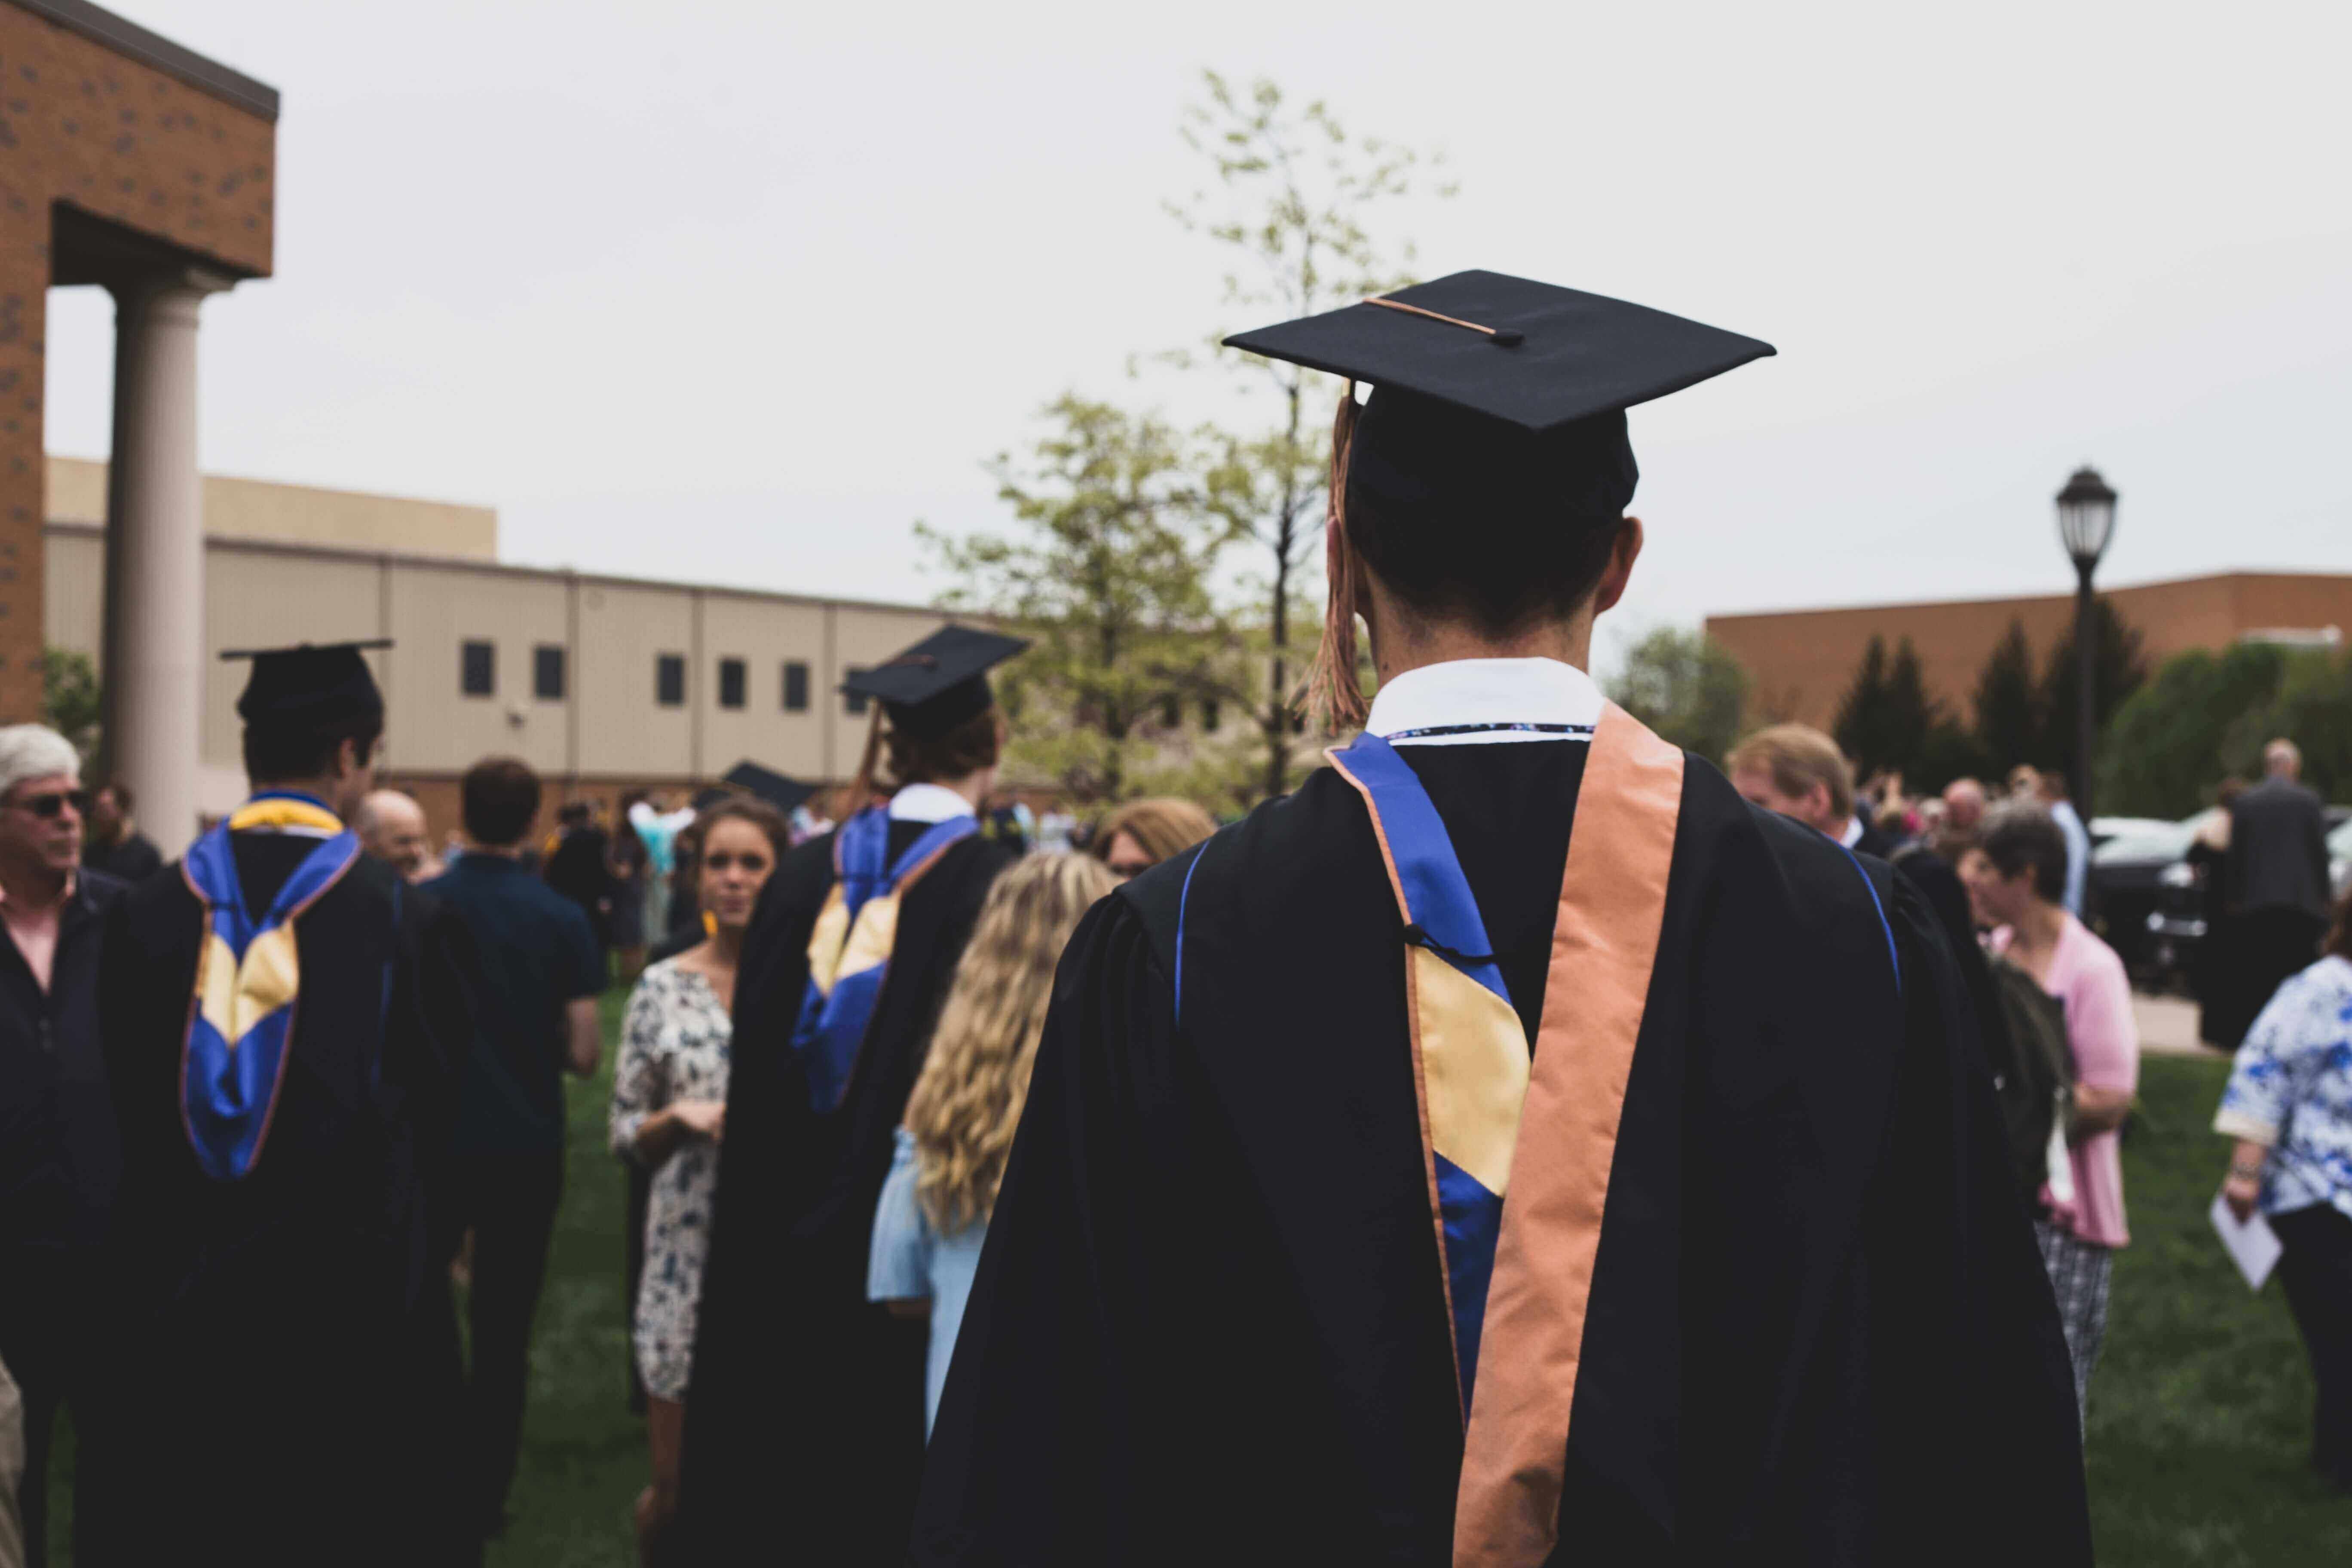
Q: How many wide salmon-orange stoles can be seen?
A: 1